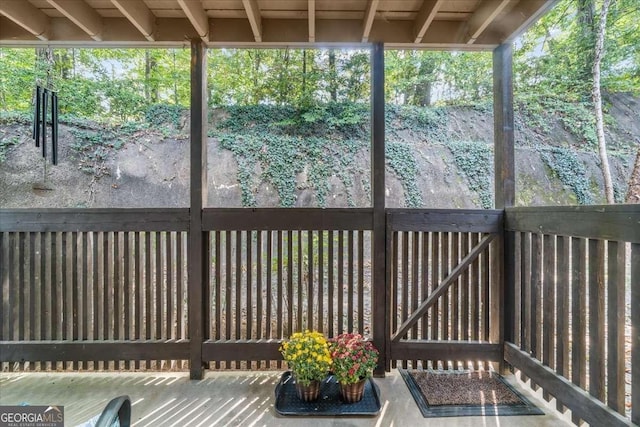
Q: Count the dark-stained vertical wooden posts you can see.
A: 3